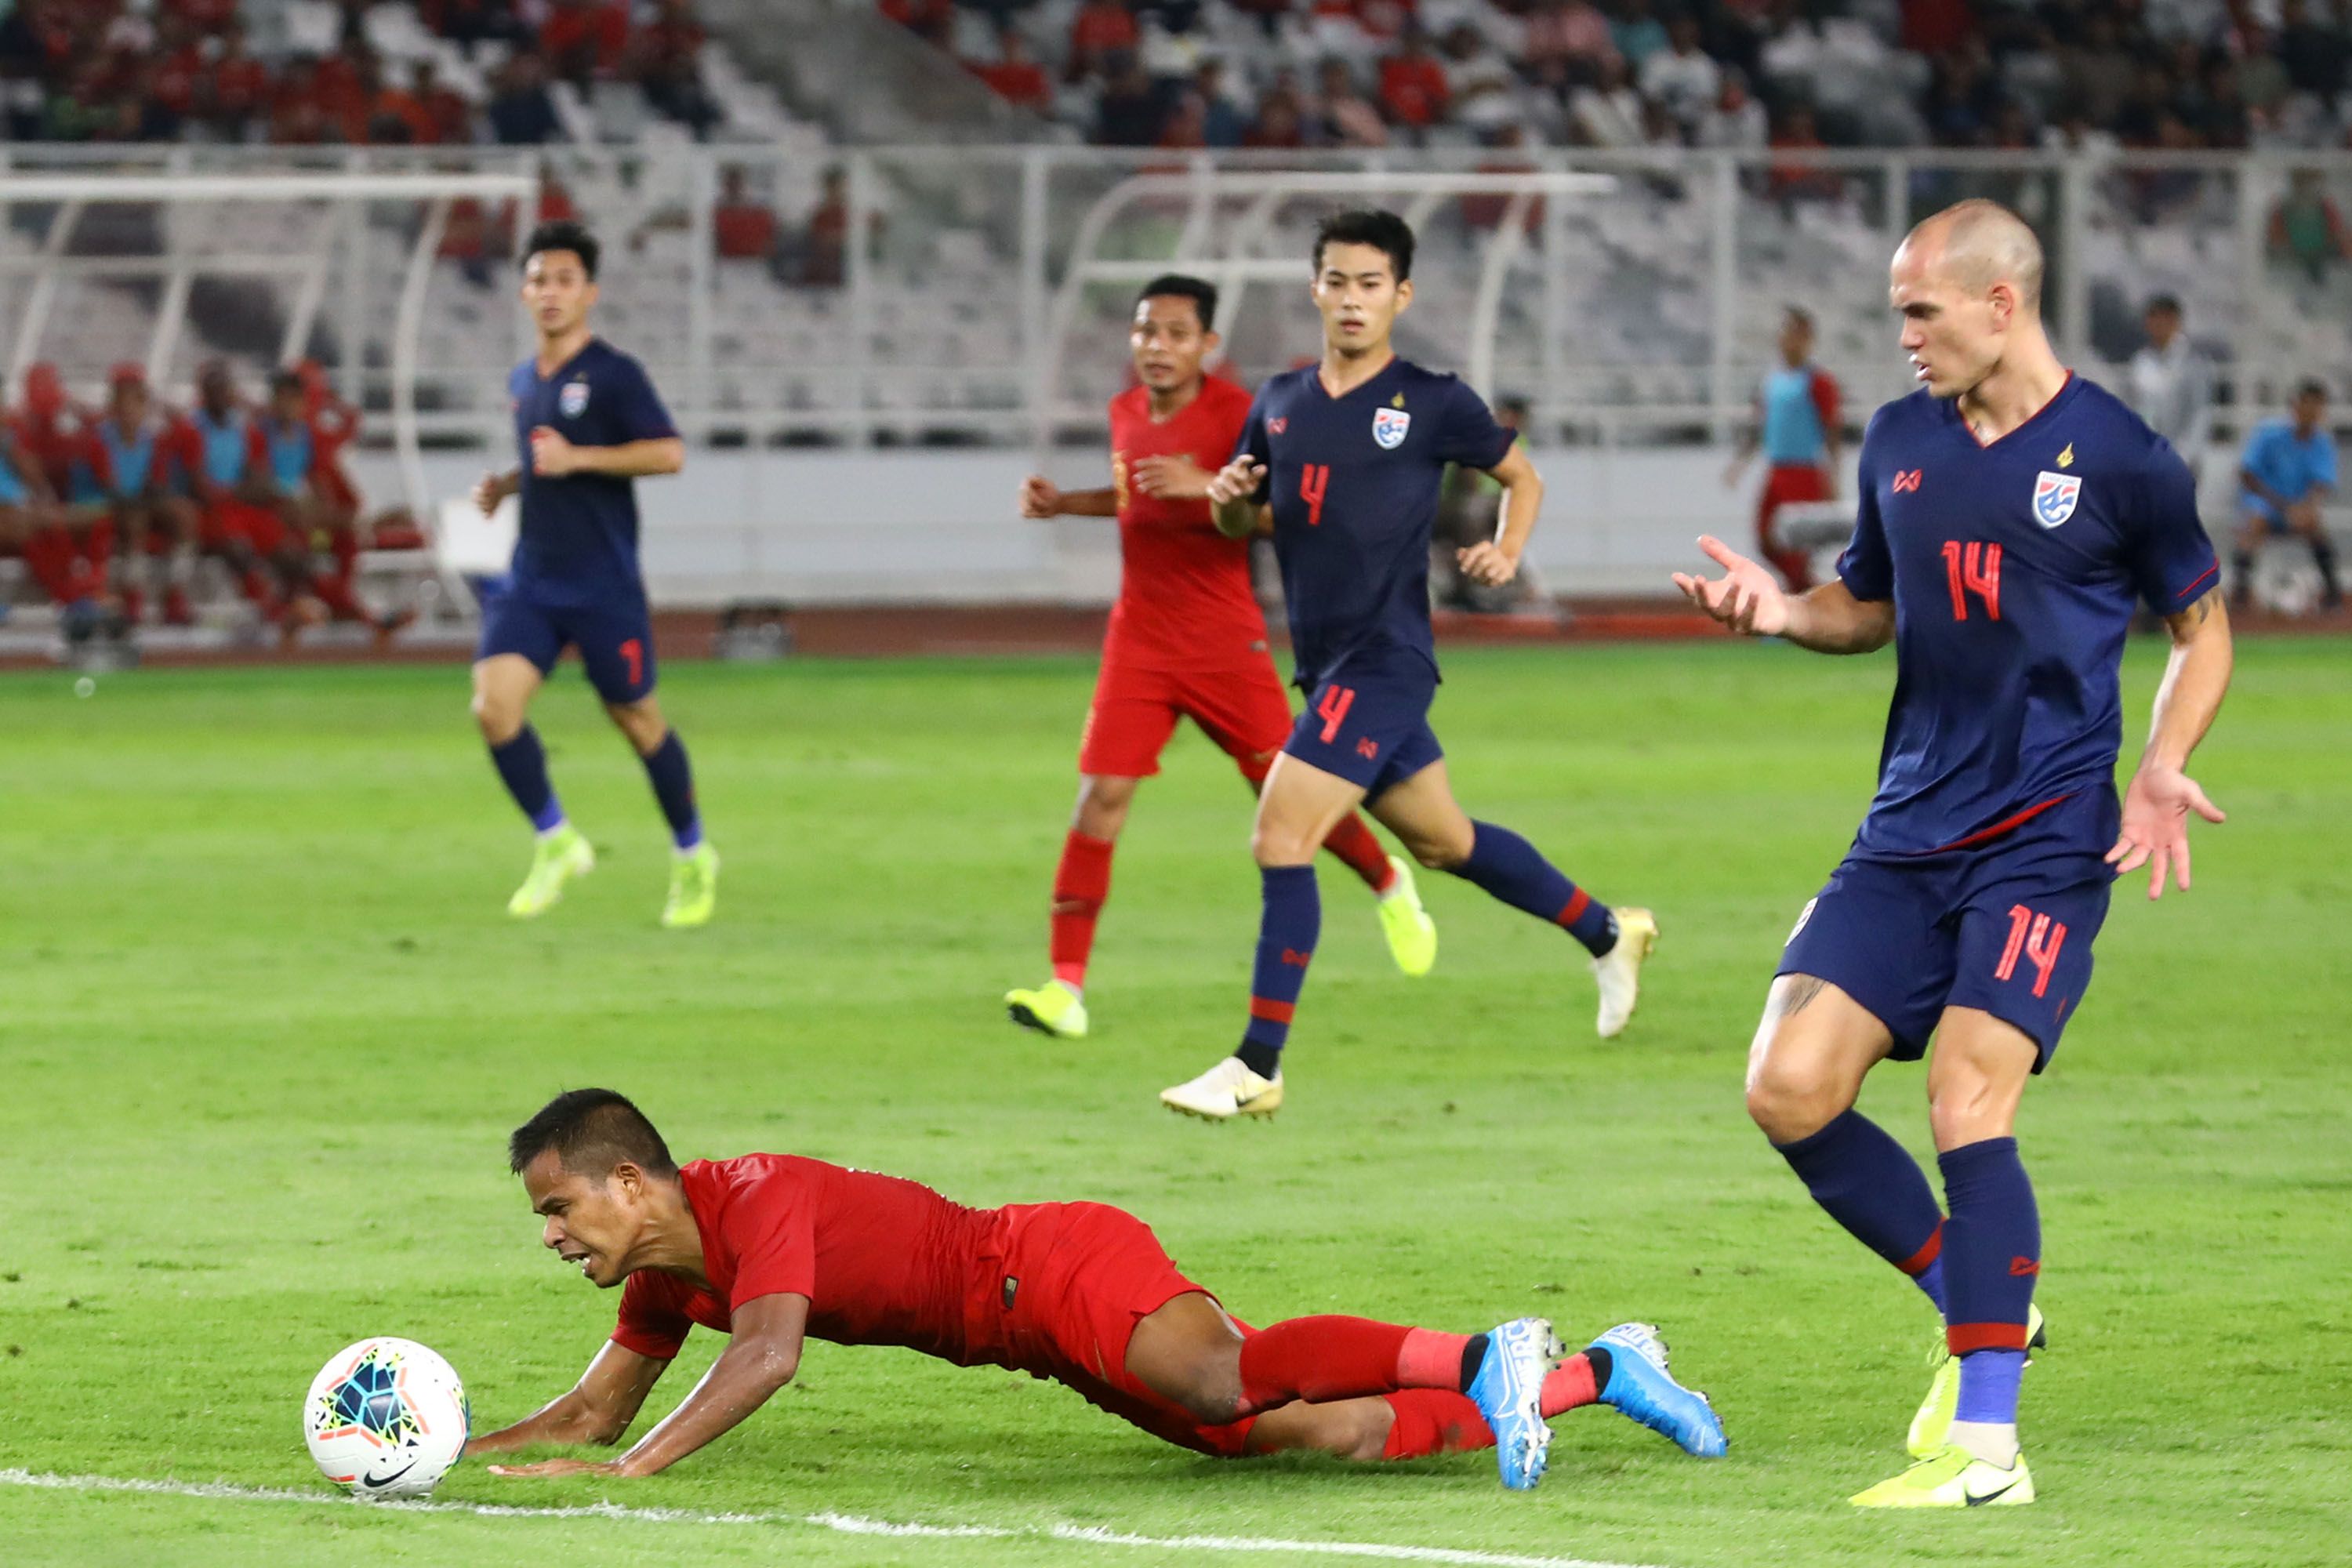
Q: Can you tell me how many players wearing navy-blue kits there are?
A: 3